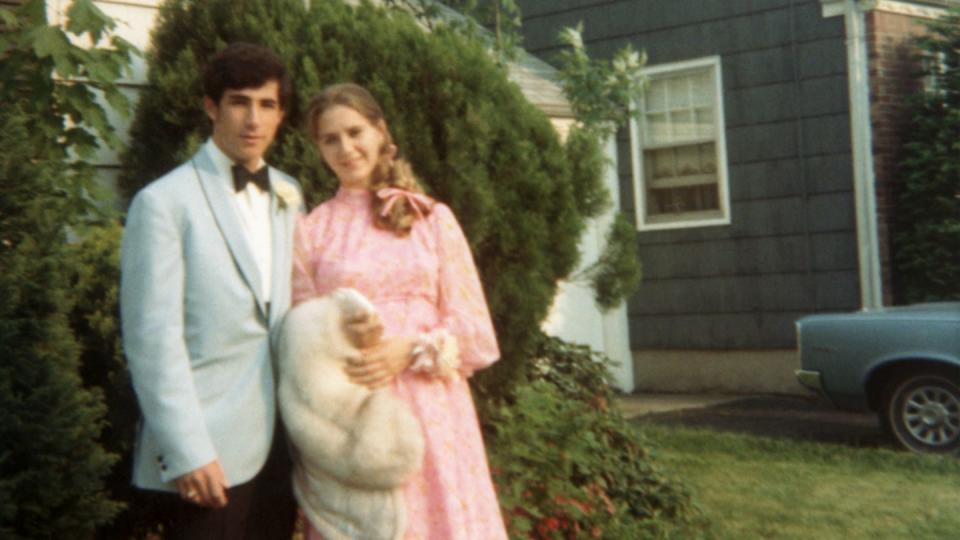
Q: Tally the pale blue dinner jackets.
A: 1